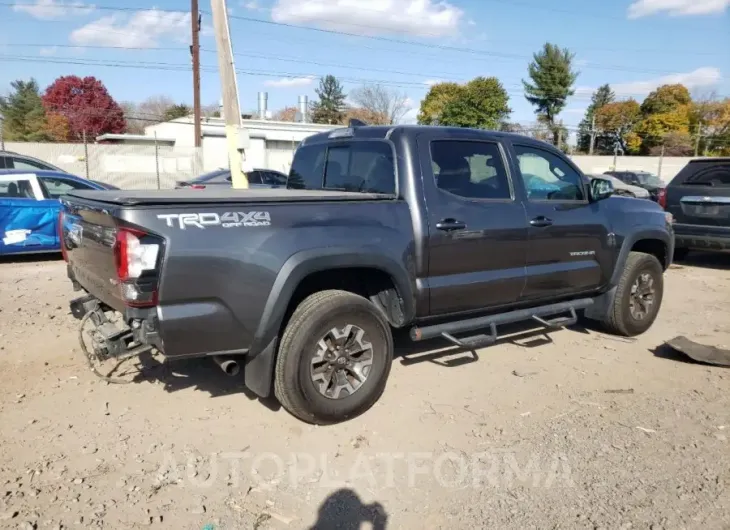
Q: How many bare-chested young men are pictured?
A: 0